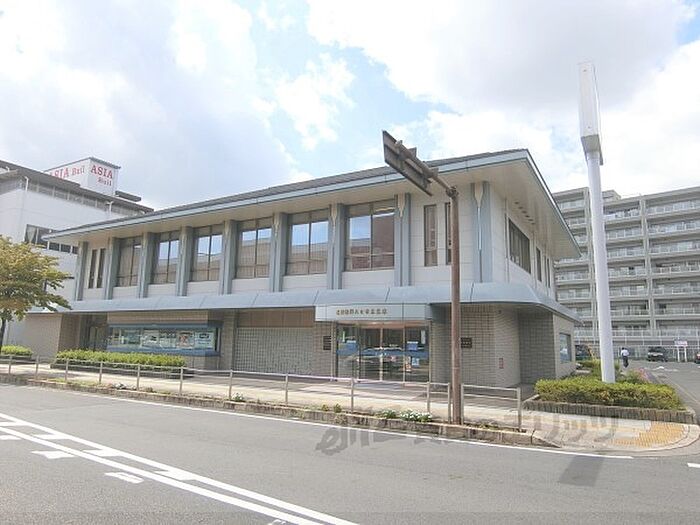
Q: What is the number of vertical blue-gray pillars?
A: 9